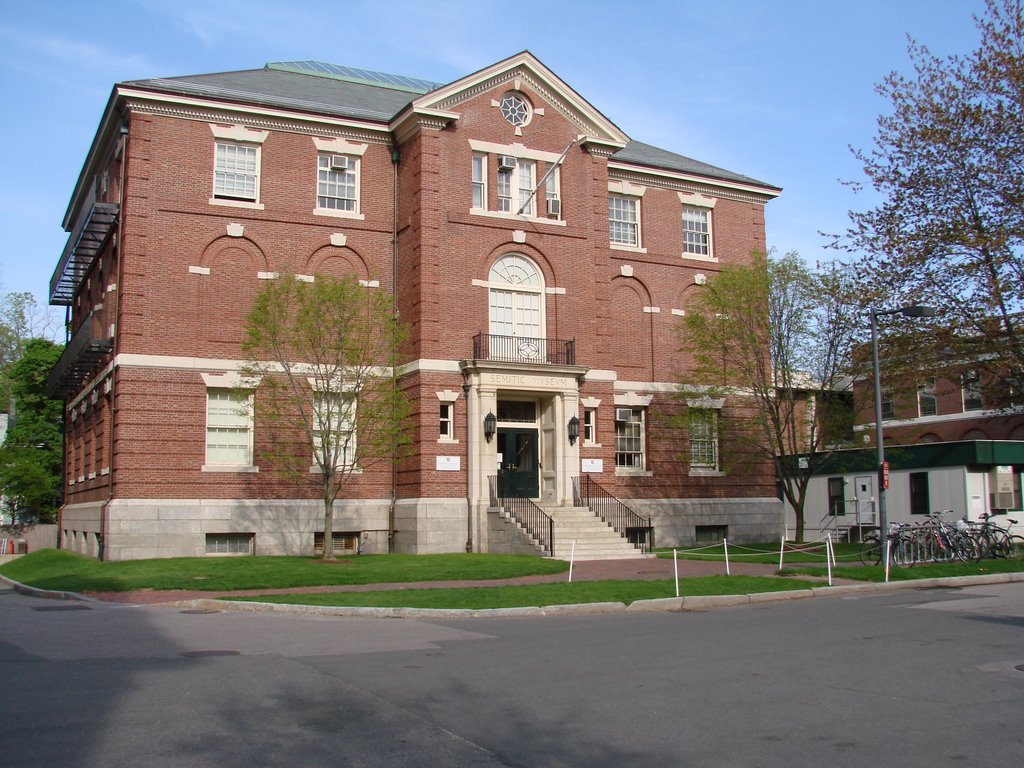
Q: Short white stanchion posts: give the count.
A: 7